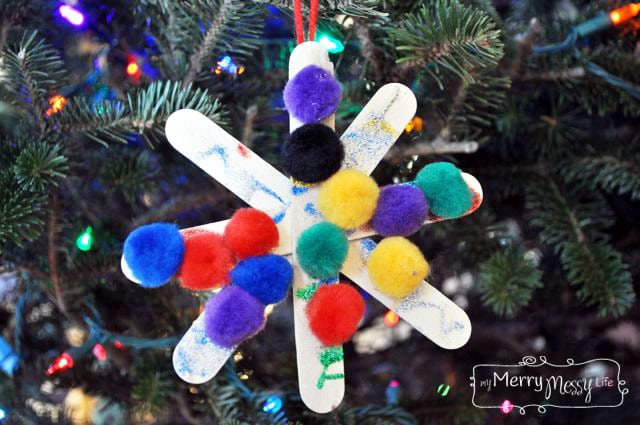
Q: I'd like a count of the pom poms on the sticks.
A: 13